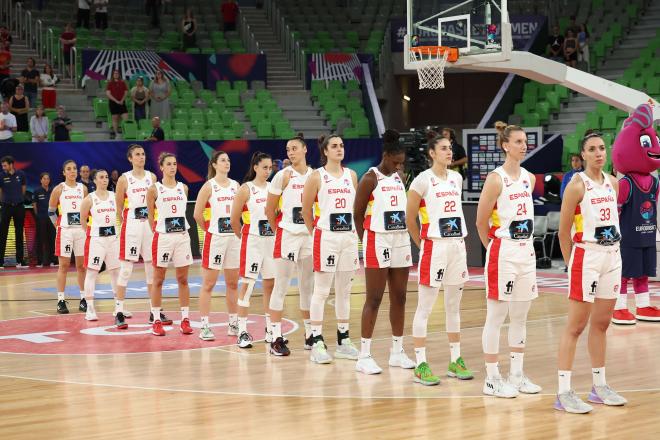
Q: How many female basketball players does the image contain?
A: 12